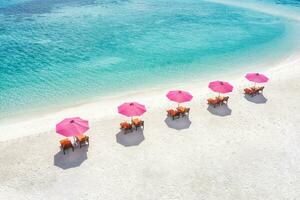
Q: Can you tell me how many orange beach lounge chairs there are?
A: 10